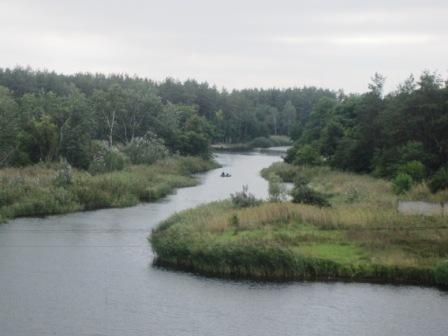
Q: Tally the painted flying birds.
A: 0